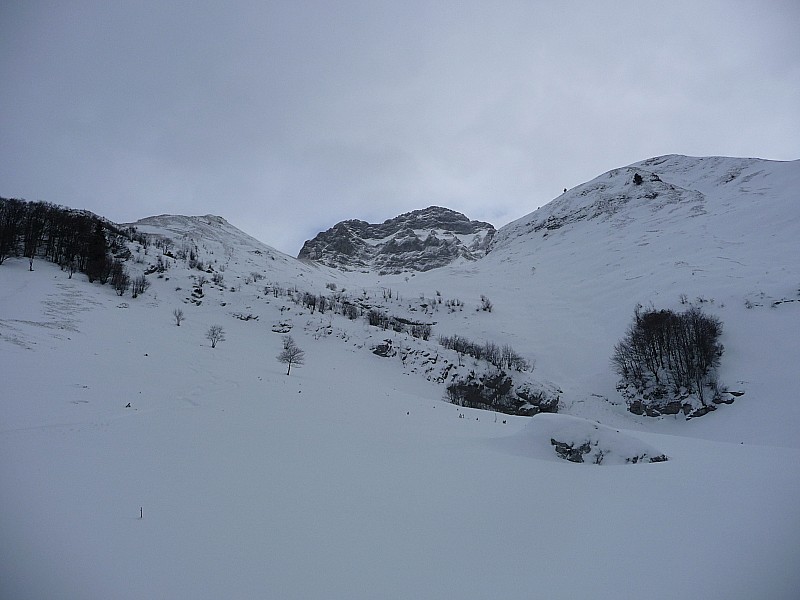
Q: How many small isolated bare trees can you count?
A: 3